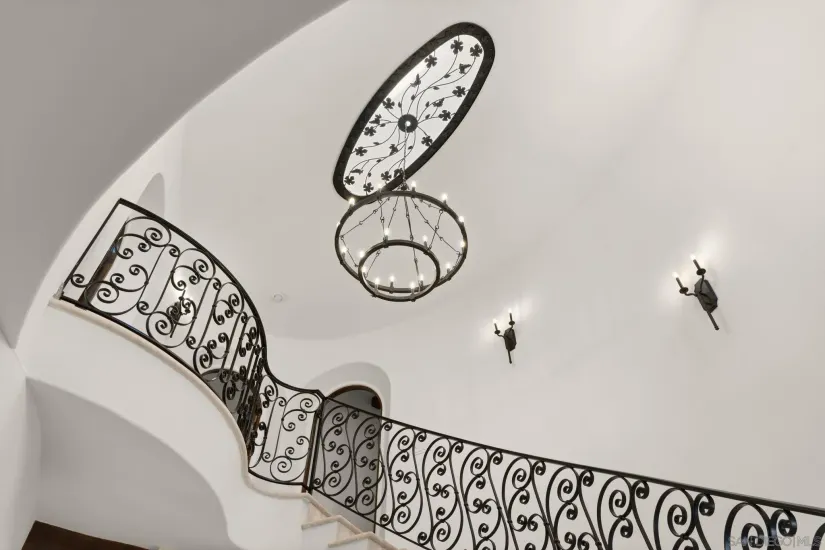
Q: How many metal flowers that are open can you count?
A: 12